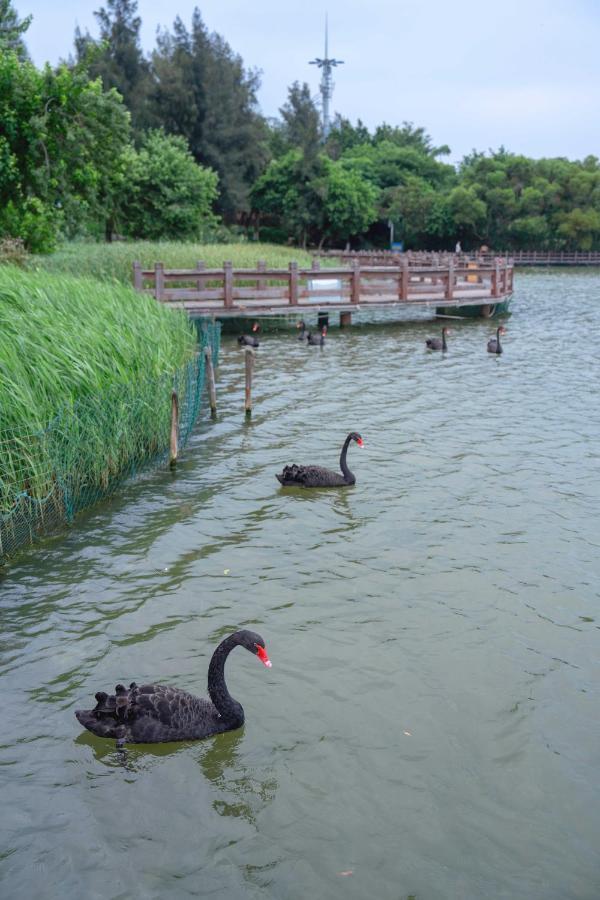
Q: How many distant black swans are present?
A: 5